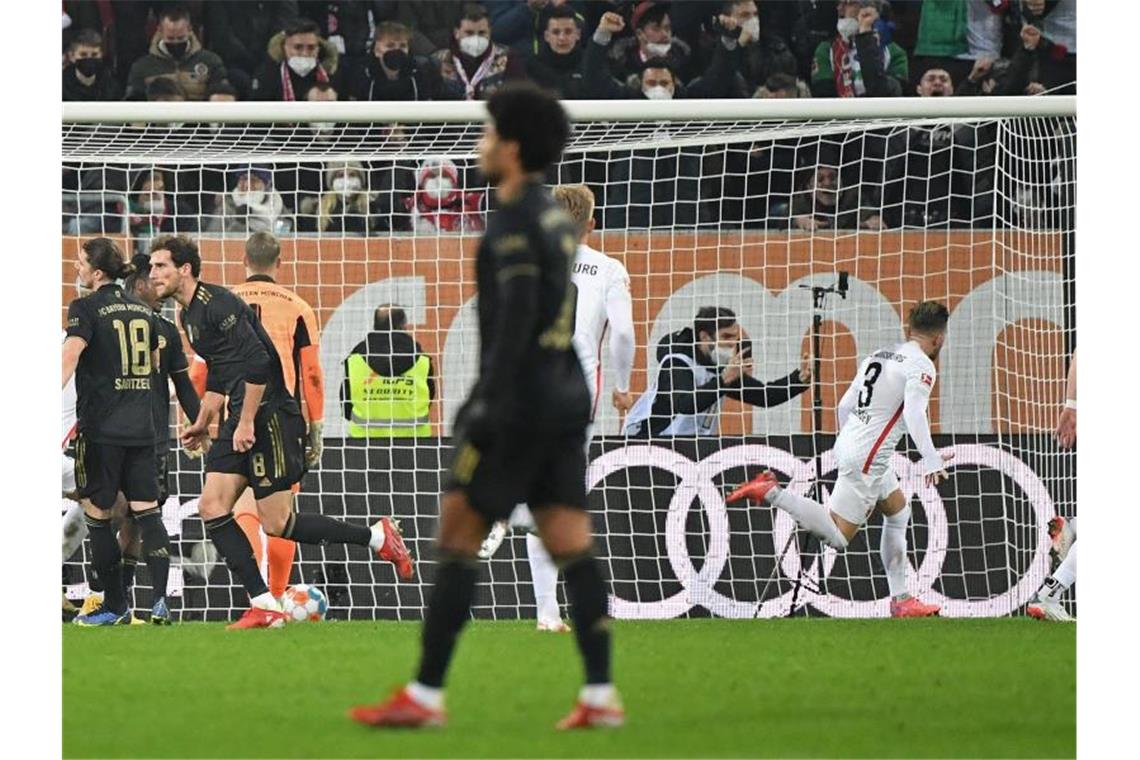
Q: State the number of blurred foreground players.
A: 1